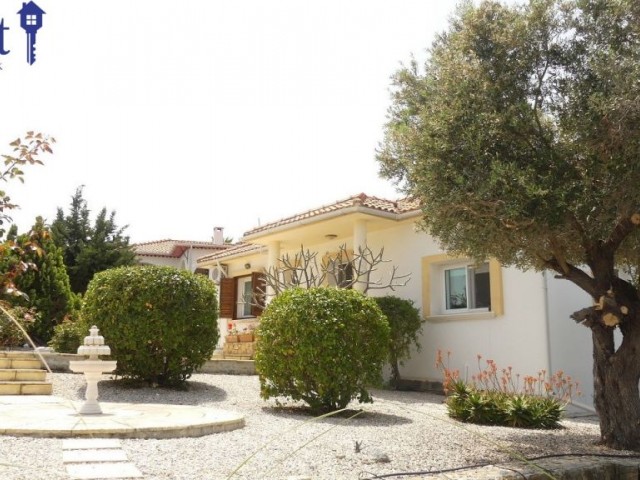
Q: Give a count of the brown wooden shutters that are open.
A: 2